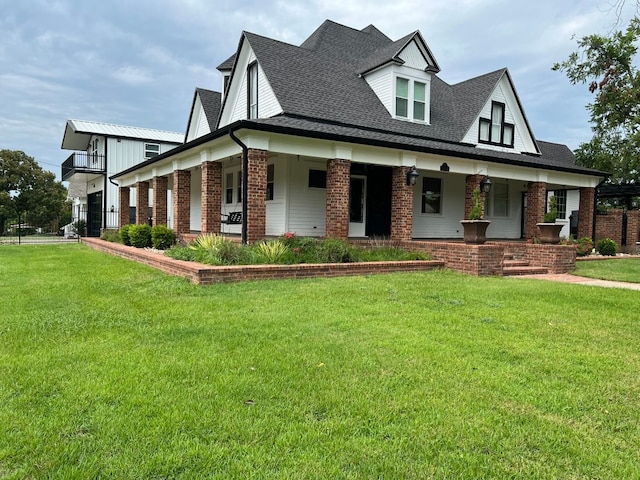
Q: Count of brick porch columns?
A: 11